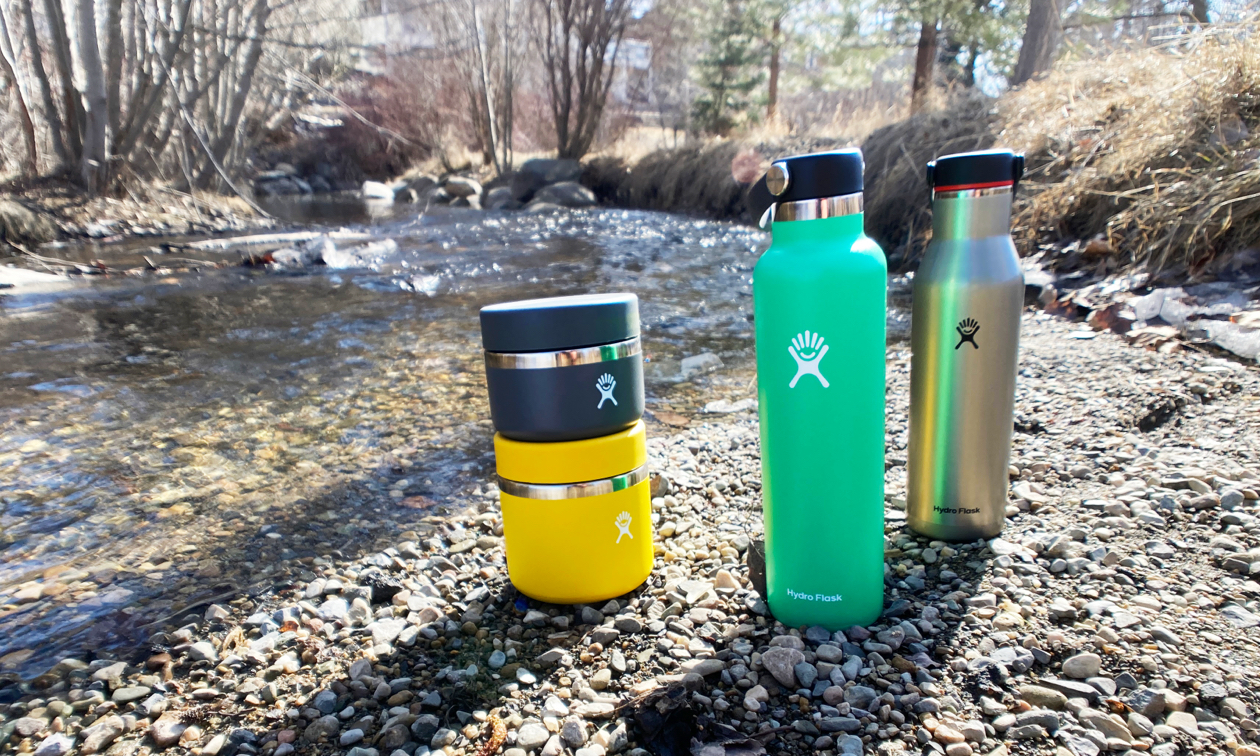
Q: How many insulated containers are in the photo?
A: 4